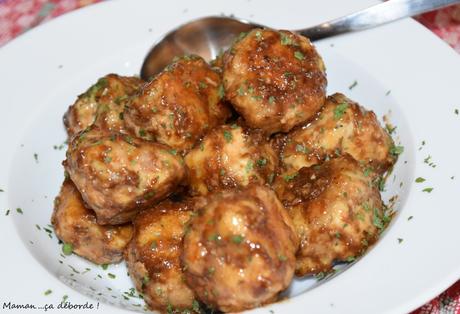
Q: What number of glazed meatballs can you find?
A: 10